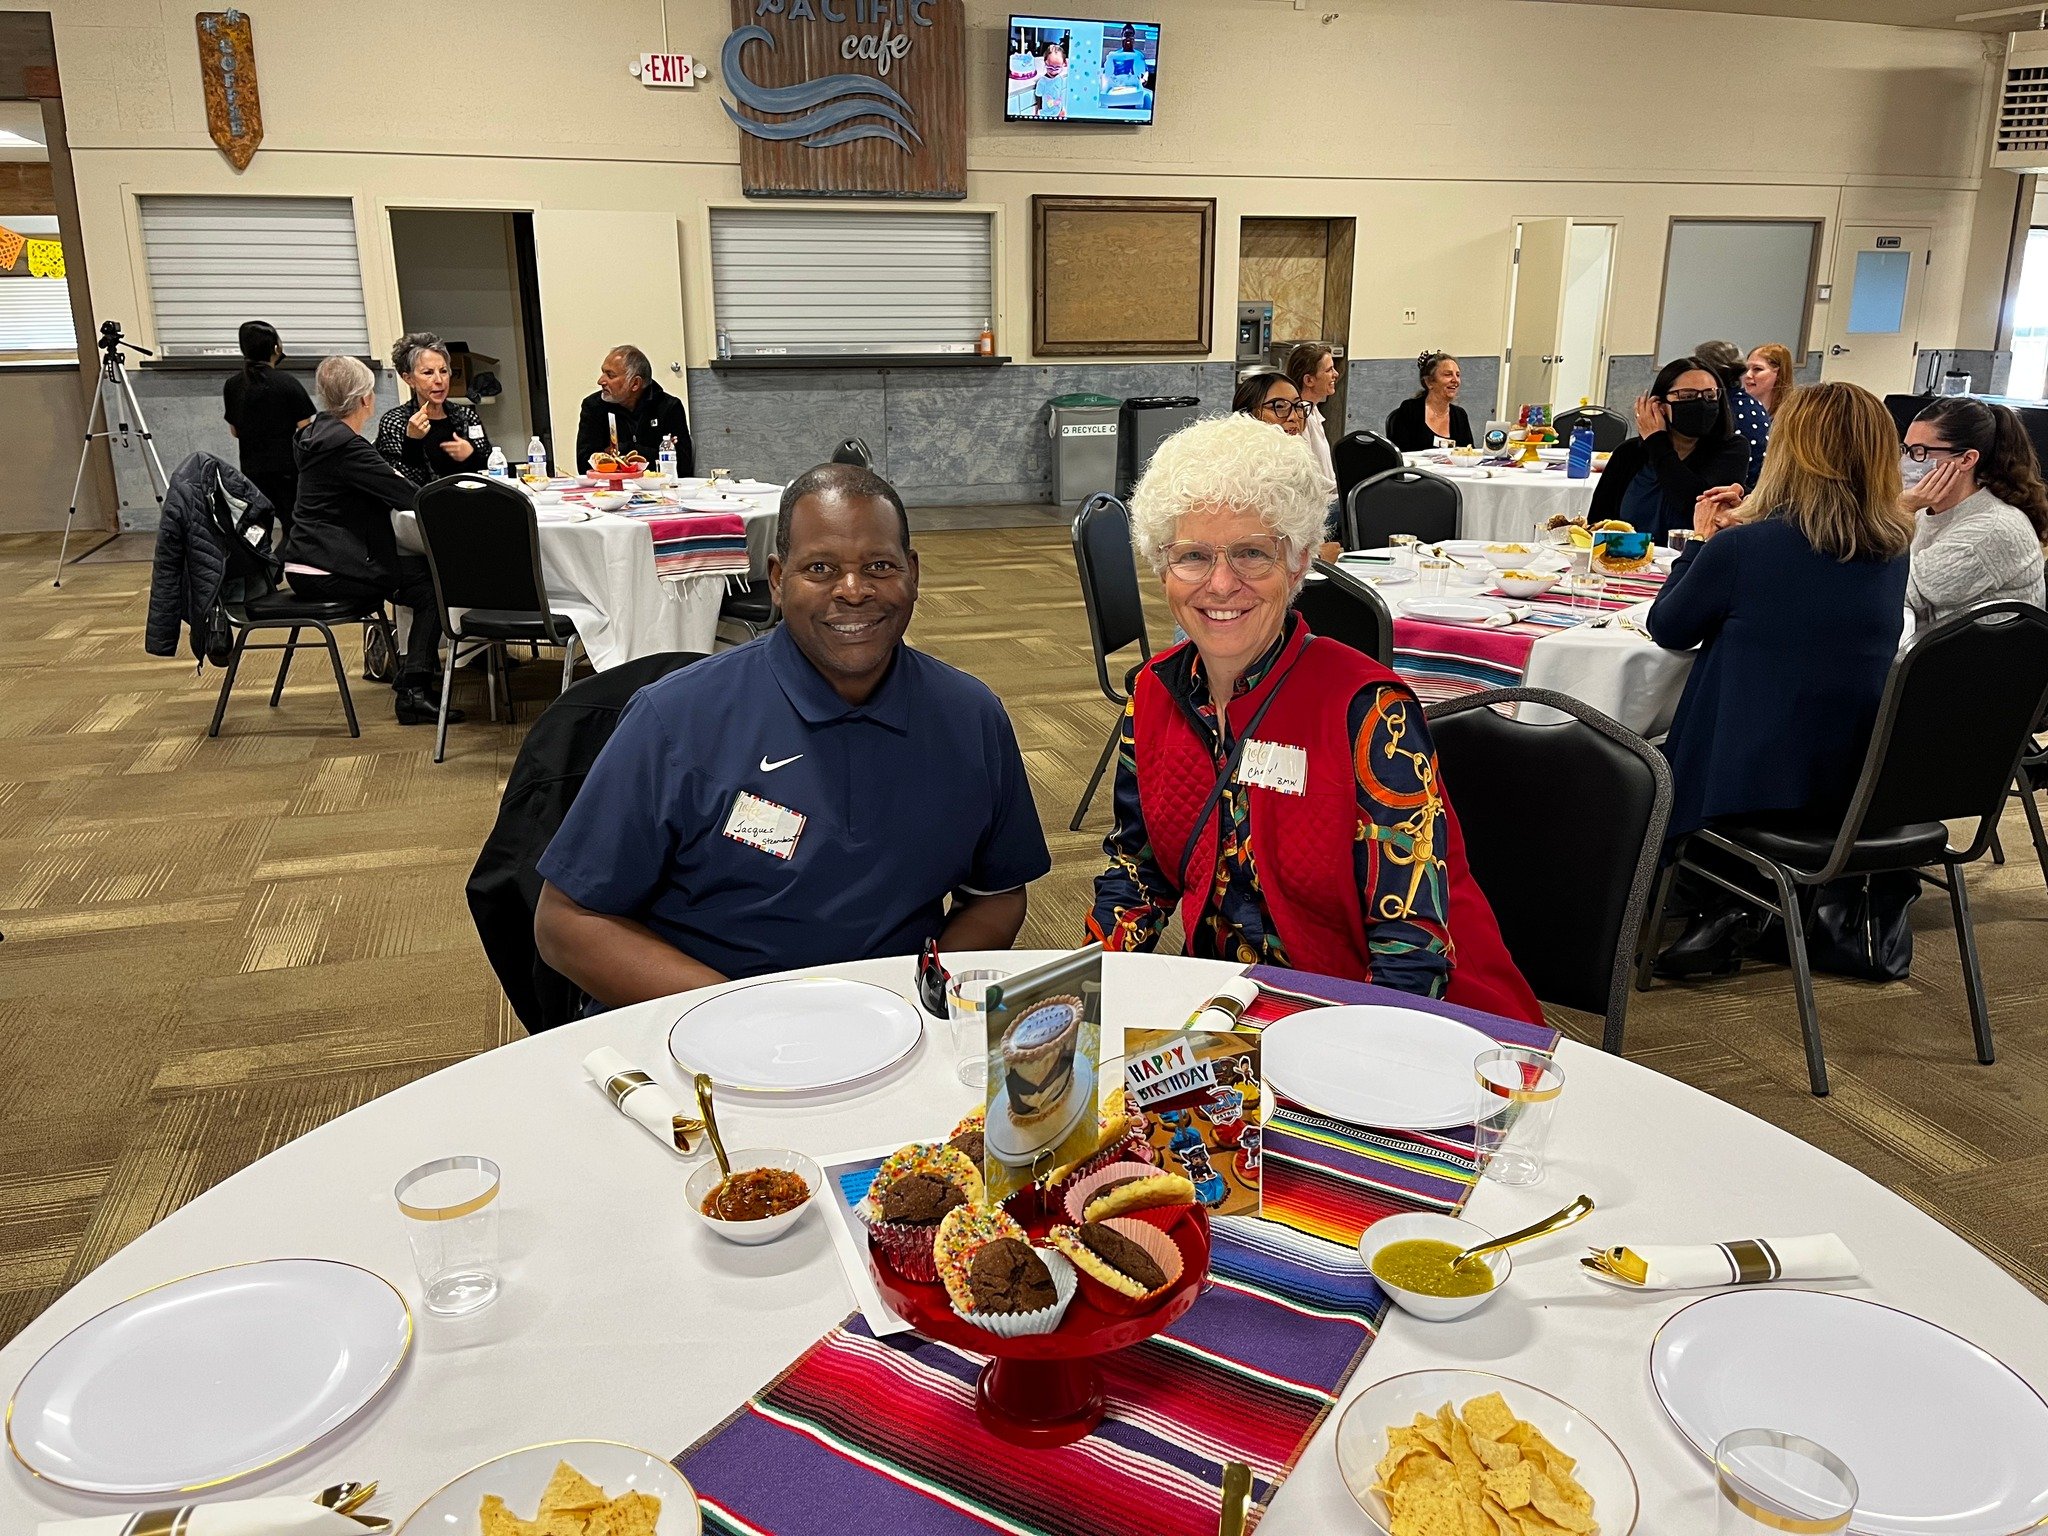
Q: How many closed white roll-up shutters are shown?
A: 2